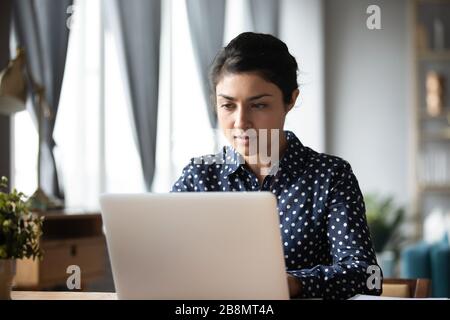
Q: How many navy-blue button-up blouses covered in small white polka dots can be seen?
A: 1